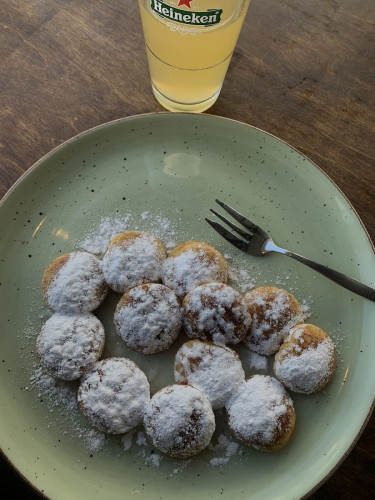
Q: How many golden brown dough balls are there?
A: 12